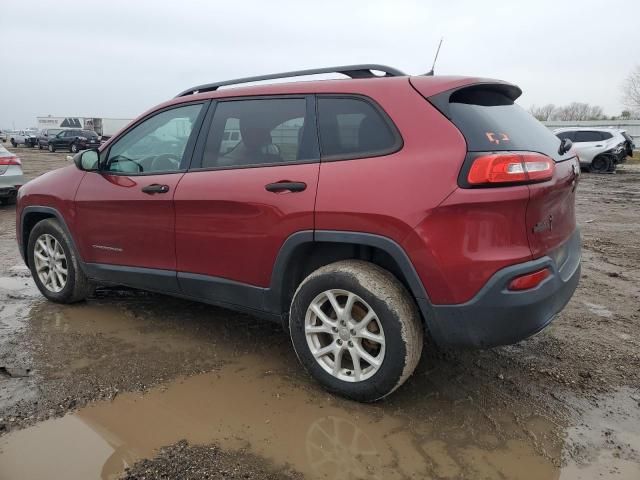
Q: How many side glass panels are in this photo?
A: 3